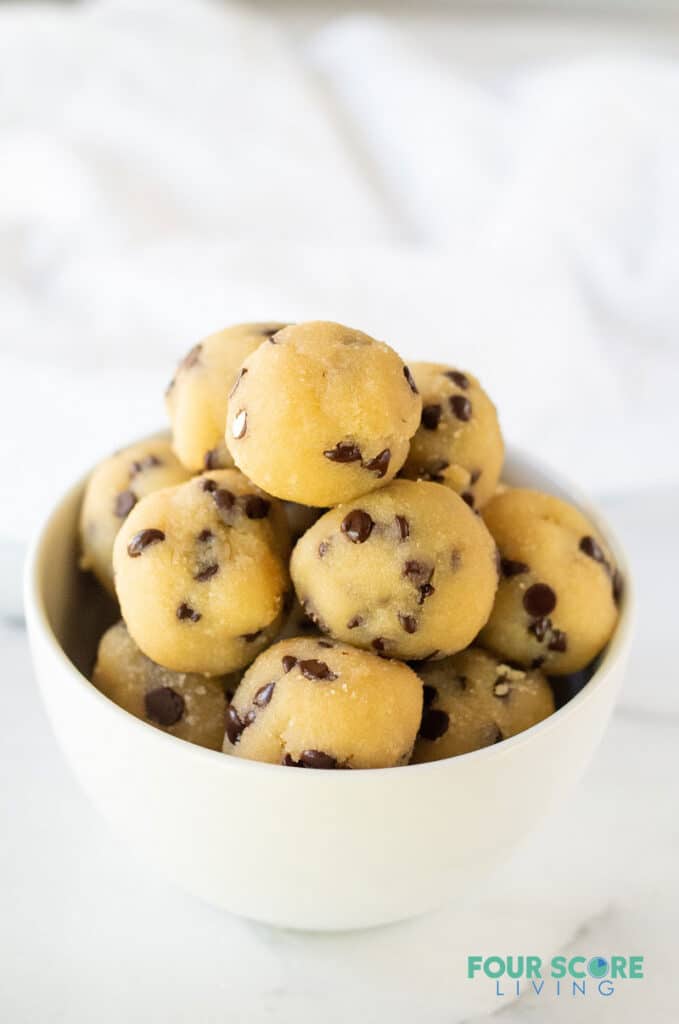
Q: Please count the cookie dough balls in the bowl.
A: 10